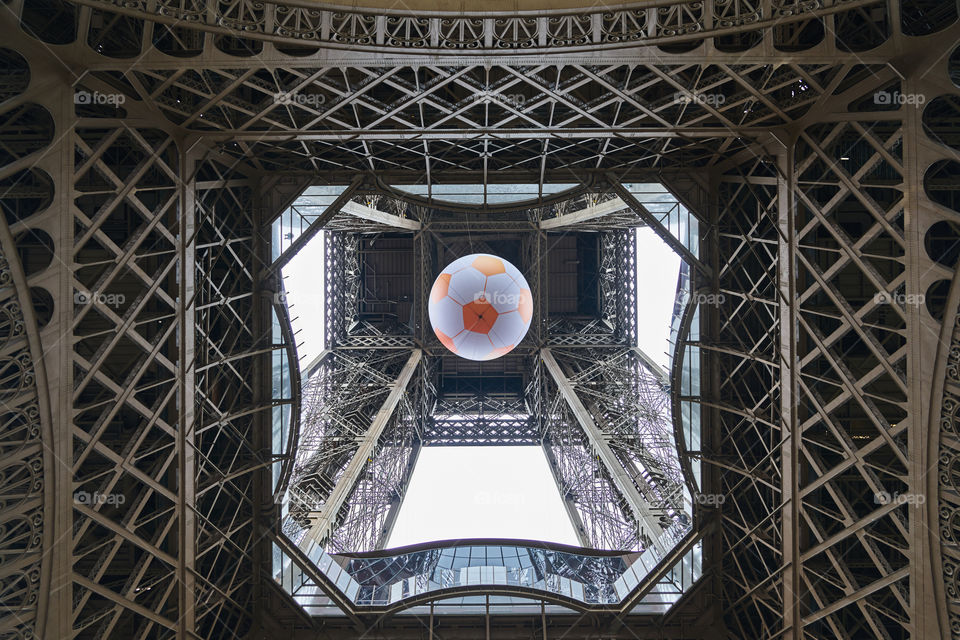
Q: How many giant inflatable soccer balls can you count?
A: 1